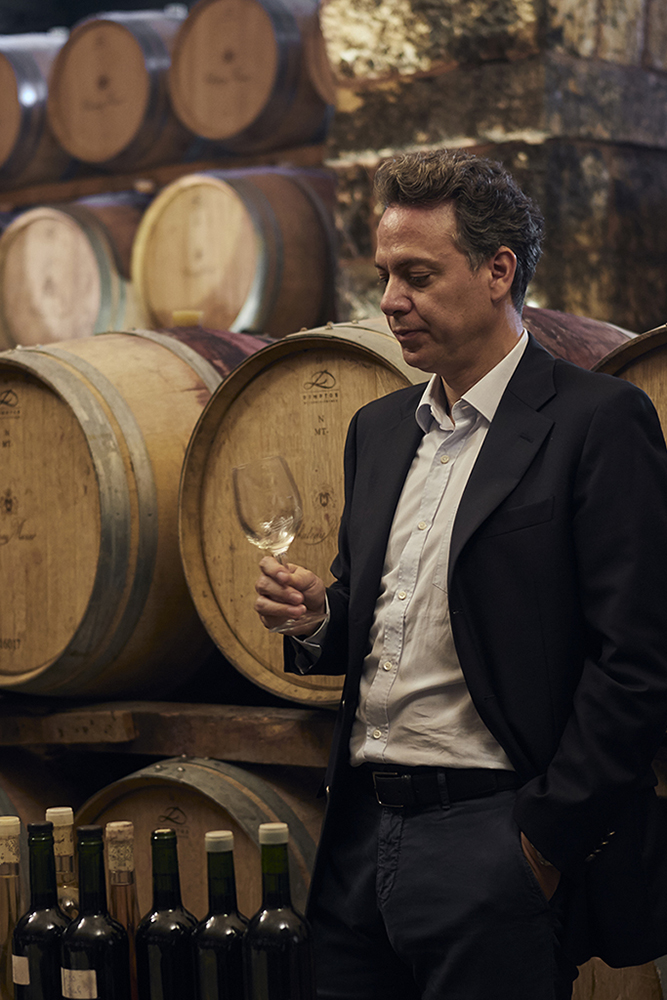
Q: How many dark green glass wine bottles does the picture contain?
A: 5